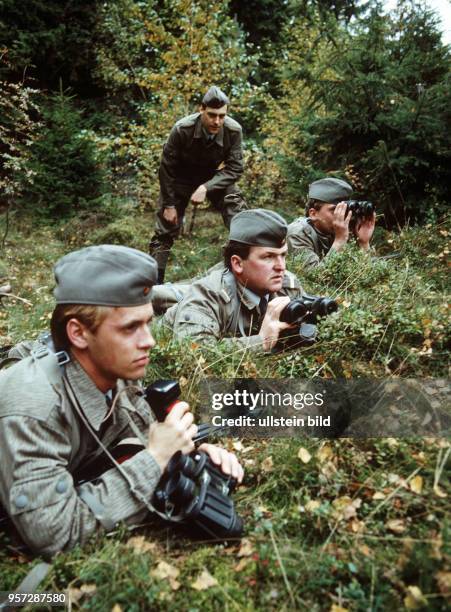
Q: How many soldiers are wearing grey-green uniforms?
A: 4